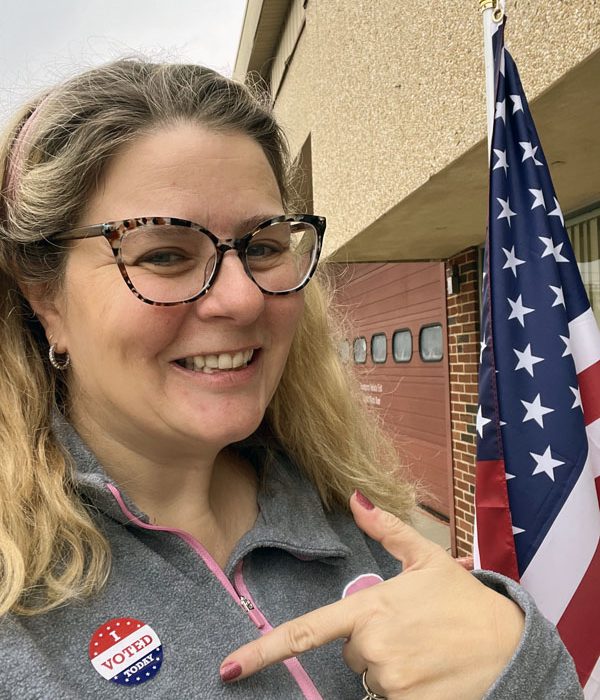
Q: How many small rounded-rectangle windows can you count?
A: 5